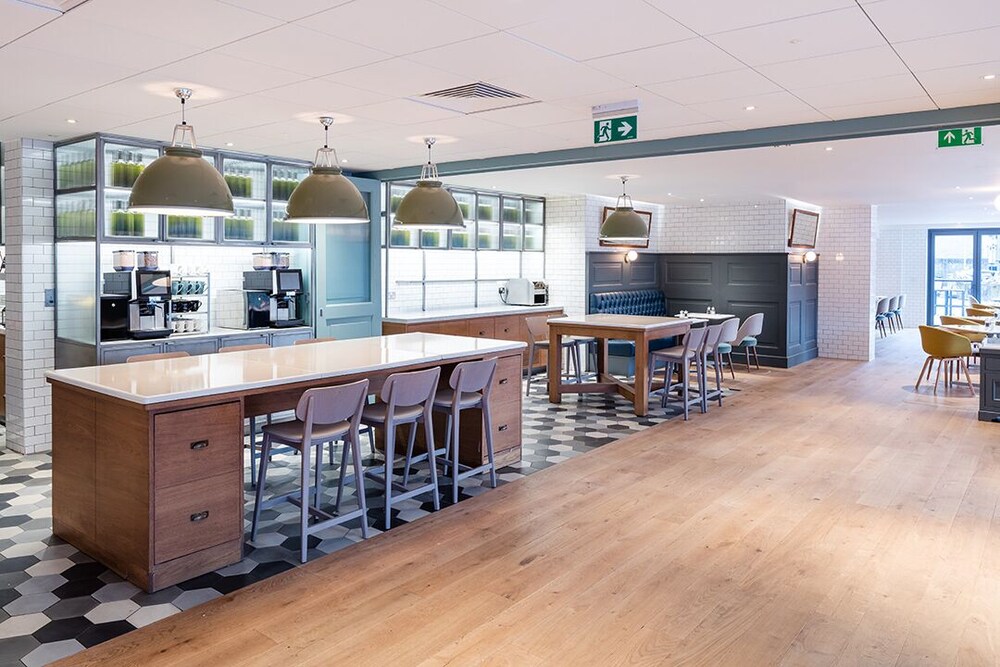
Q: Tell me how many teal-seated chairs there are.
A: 5